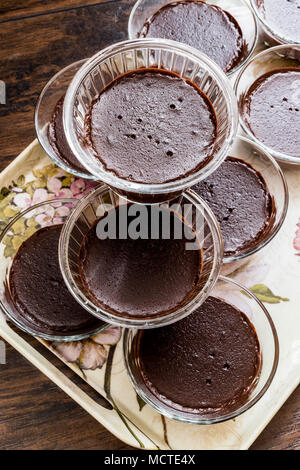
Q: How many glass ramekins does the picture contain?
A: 9